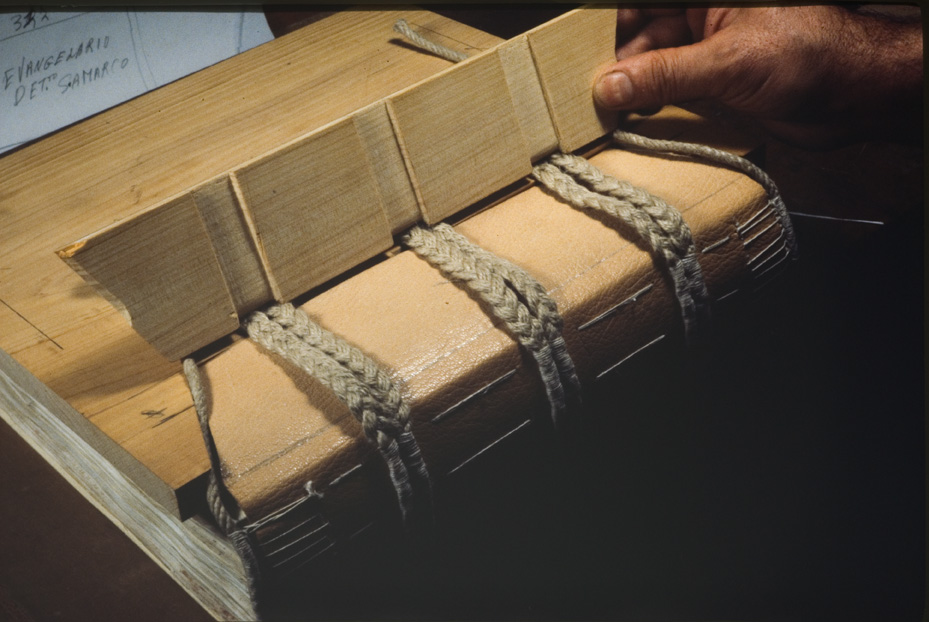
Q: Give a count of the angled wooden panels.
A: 4